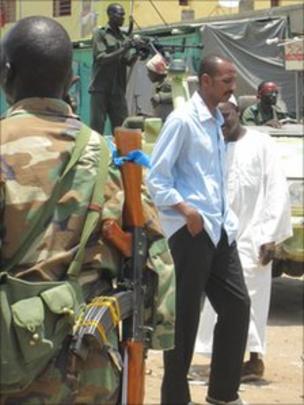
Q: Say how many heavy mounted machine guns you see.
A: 1